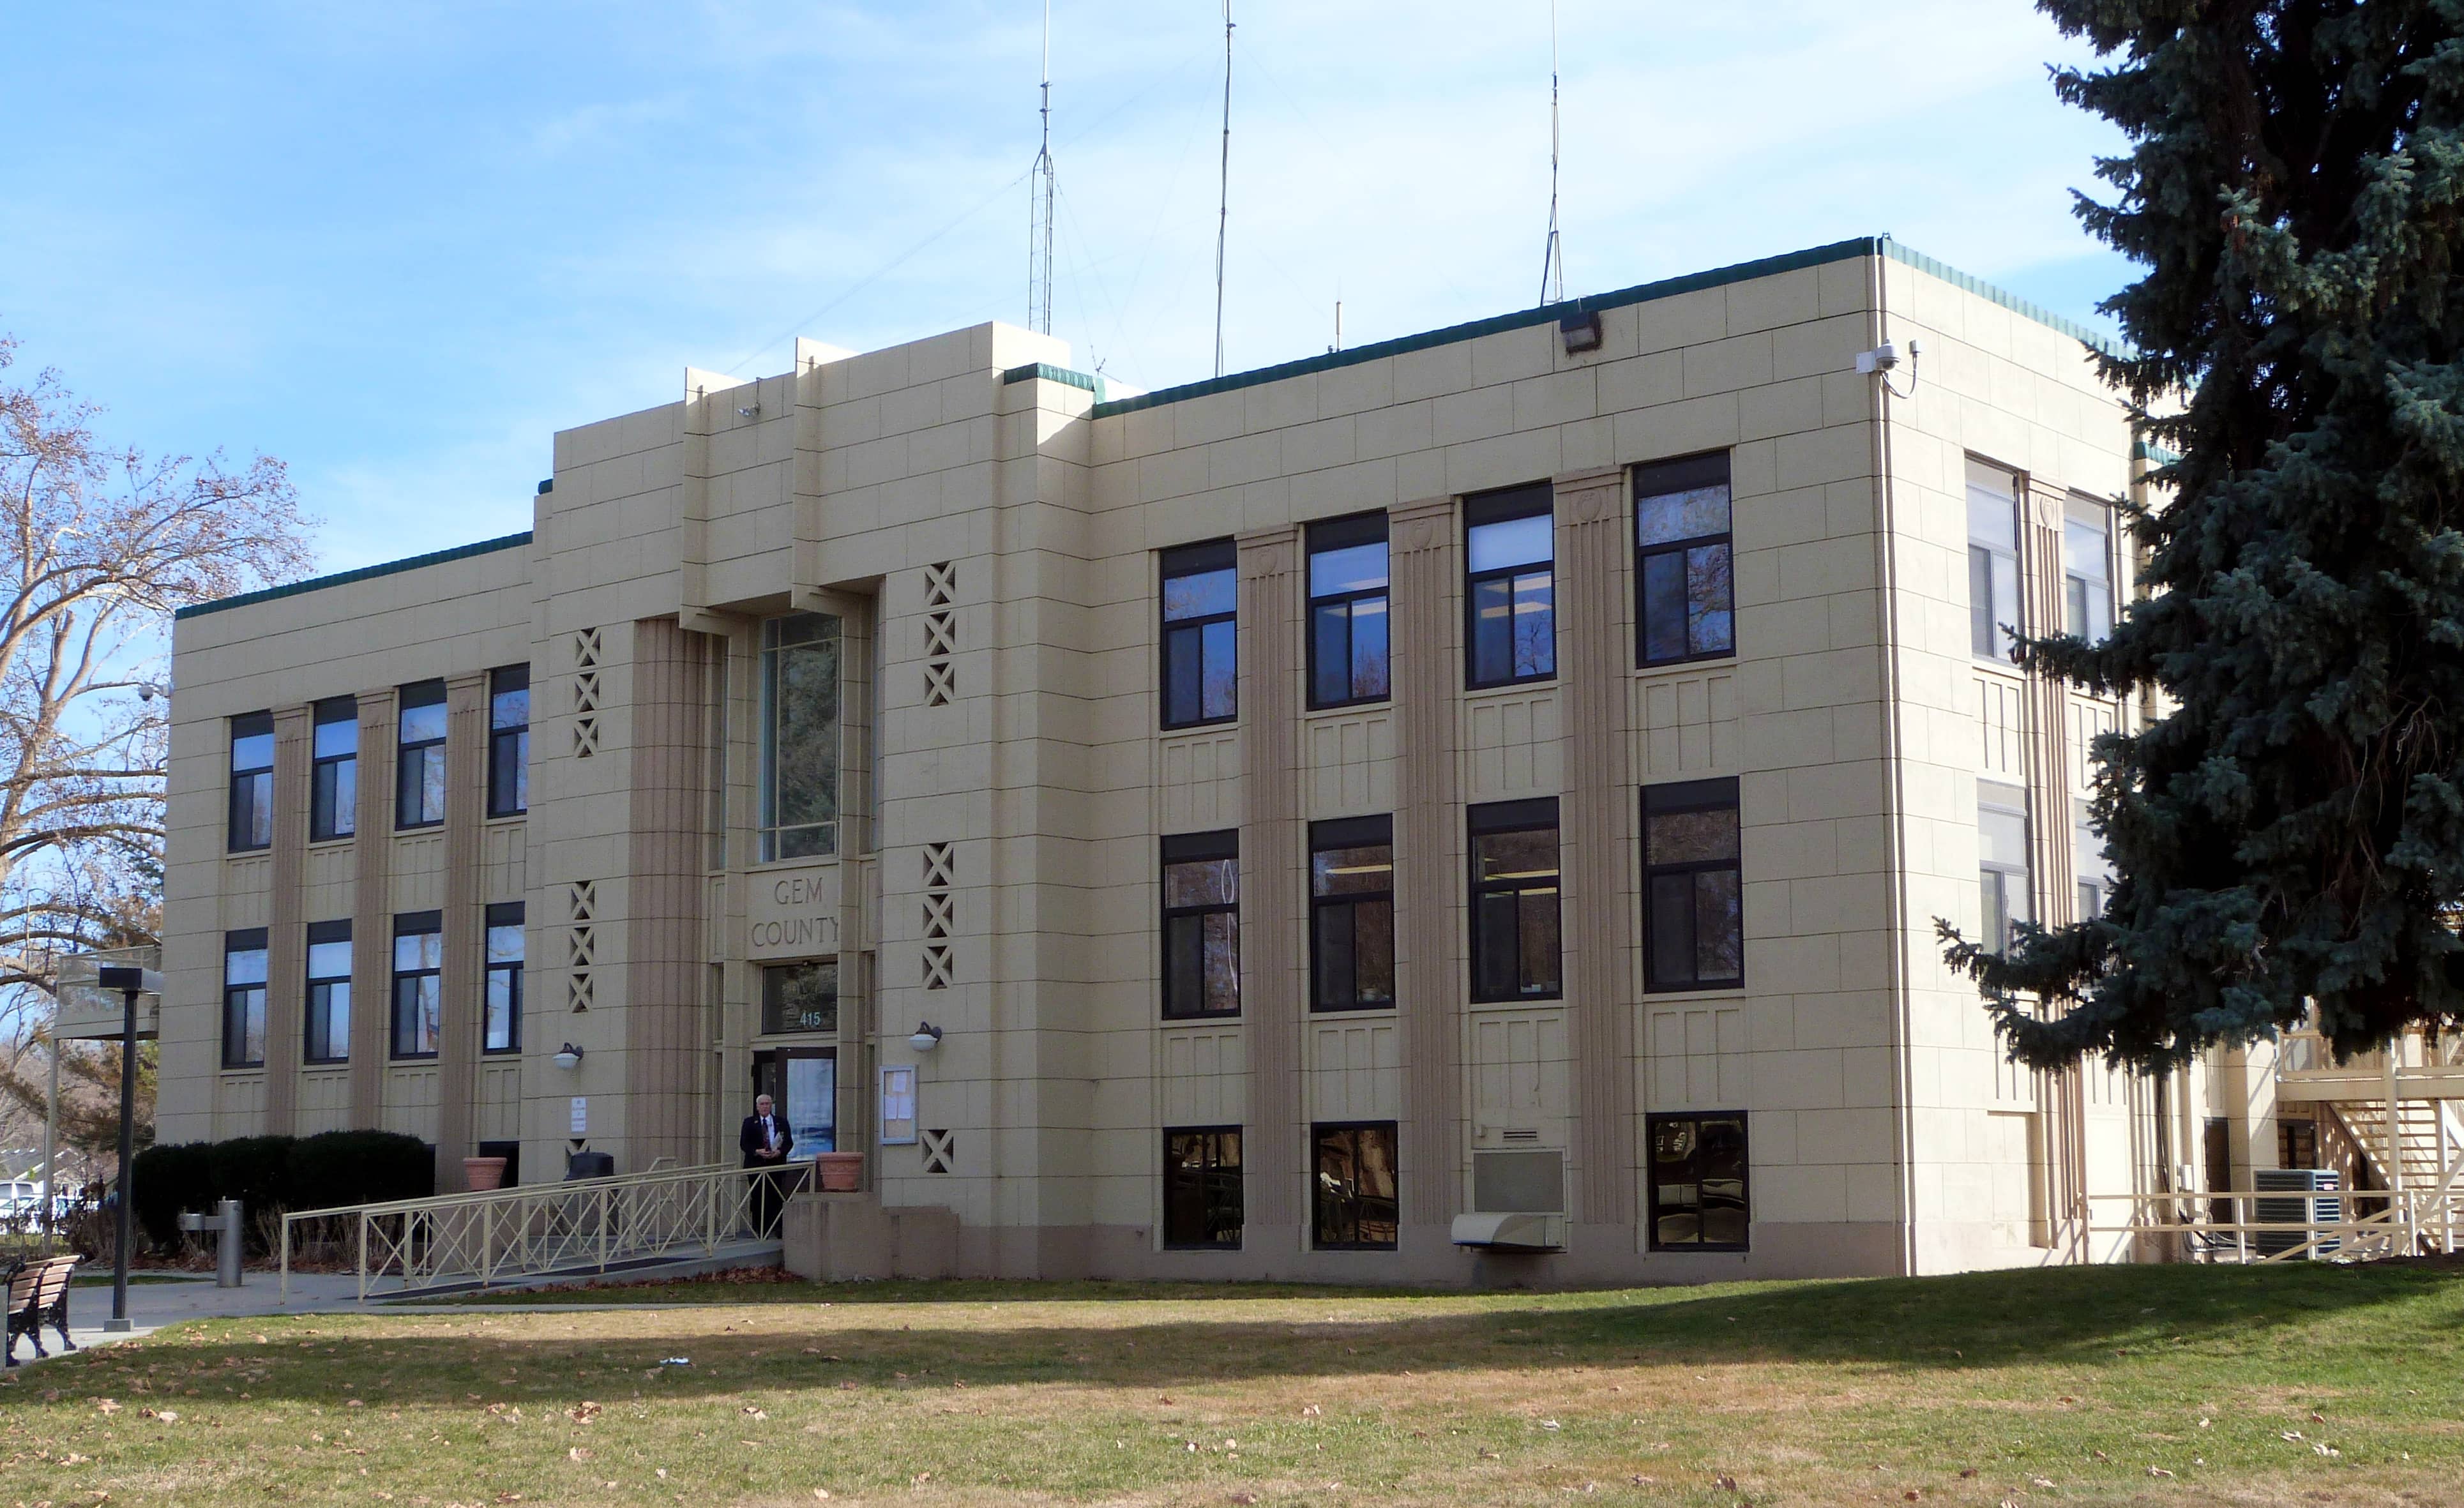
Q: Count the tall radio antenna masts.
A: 3